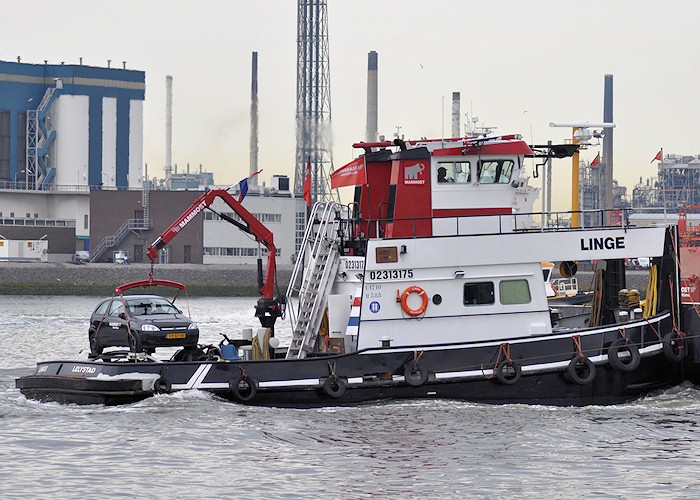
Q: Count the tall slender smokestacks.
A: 5